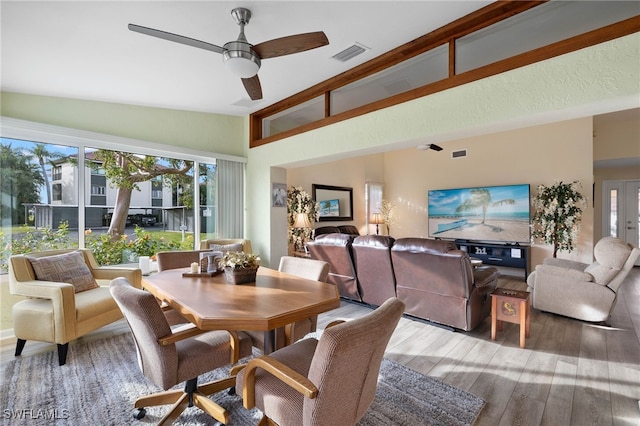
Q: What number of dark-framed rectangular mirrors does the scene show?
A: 1